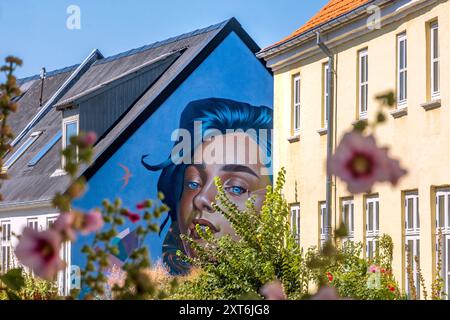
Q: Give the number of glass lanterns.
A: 0